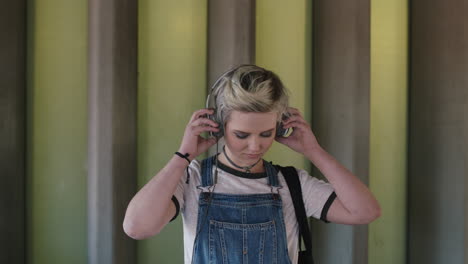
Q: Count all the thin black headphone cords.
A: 1